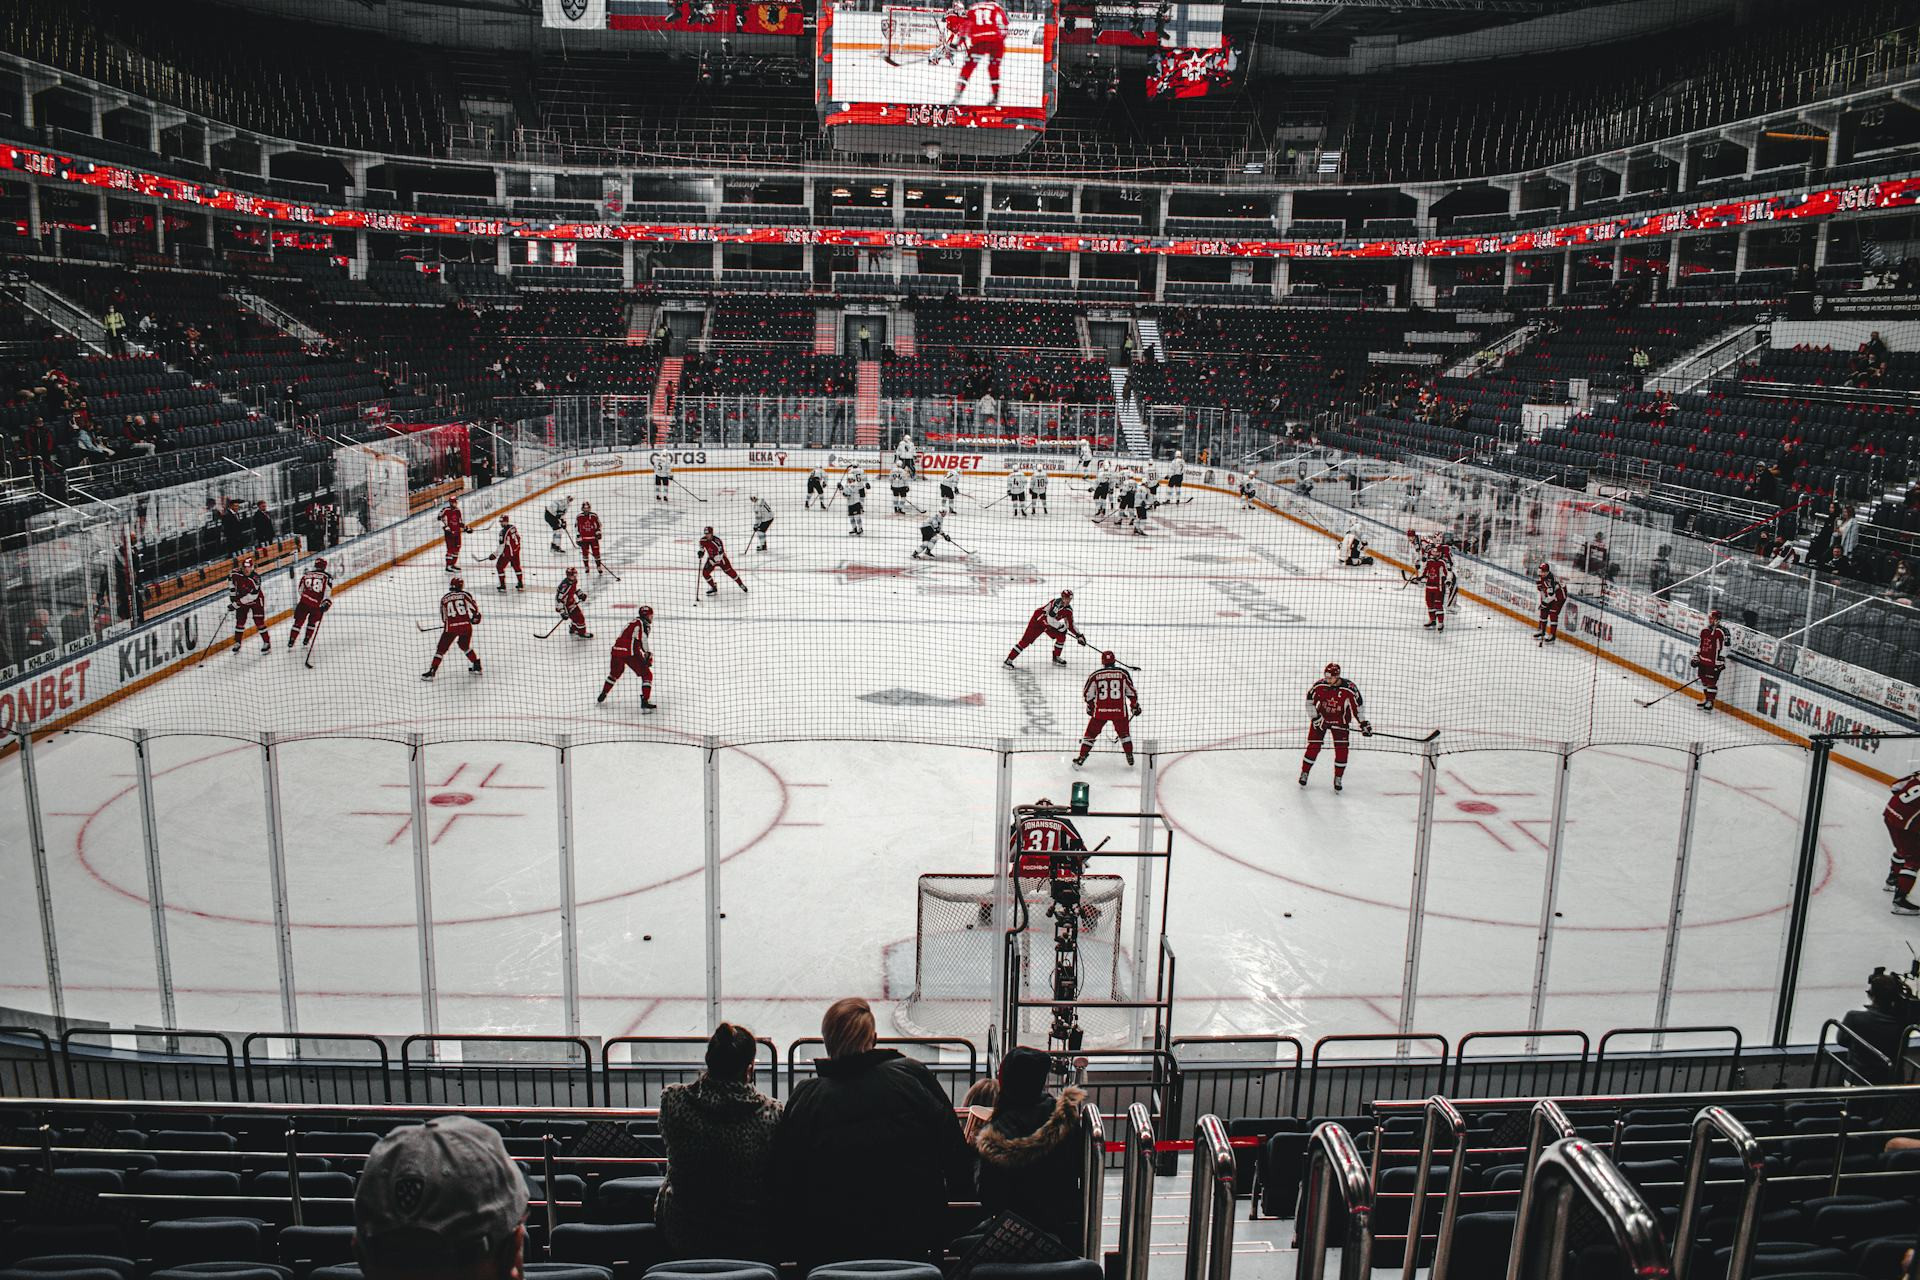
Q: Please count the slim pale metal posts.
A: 11